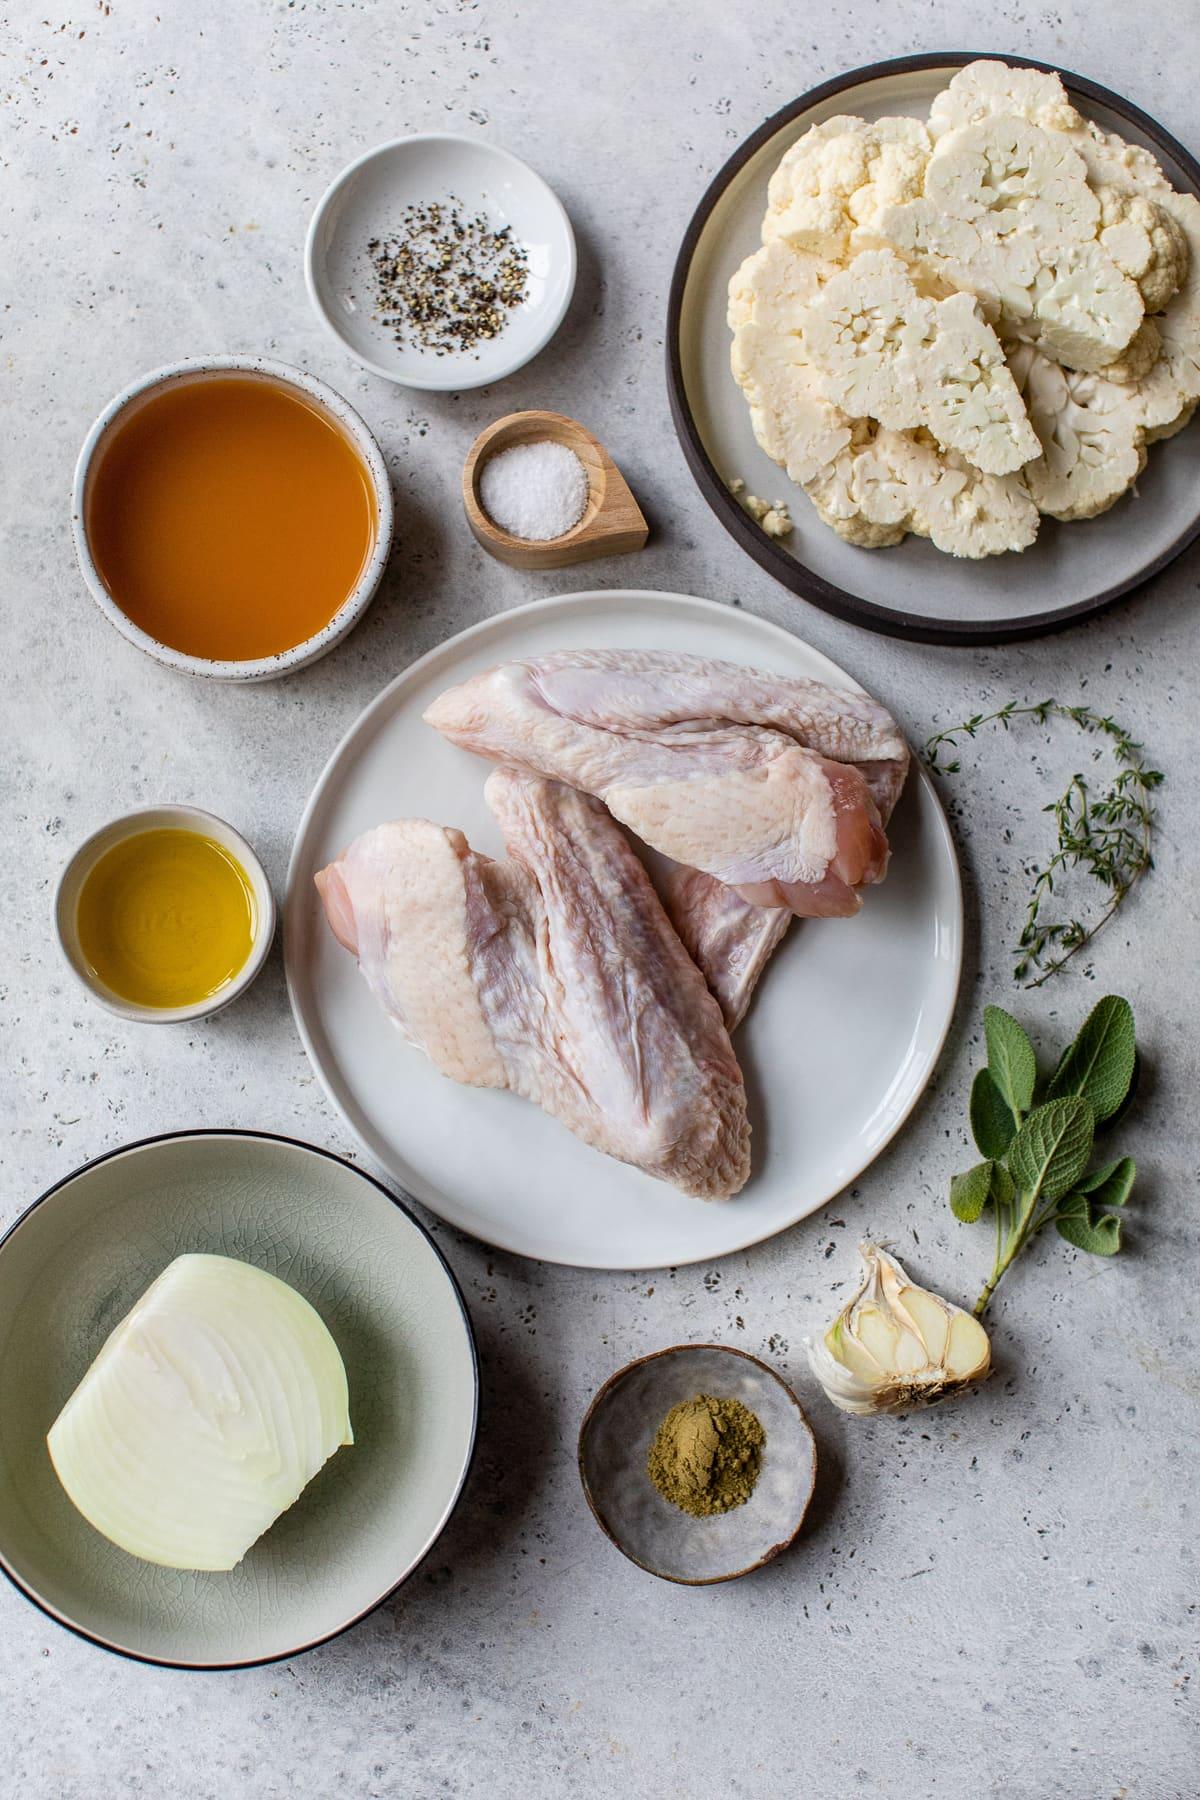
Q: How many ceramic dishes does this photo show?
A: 7